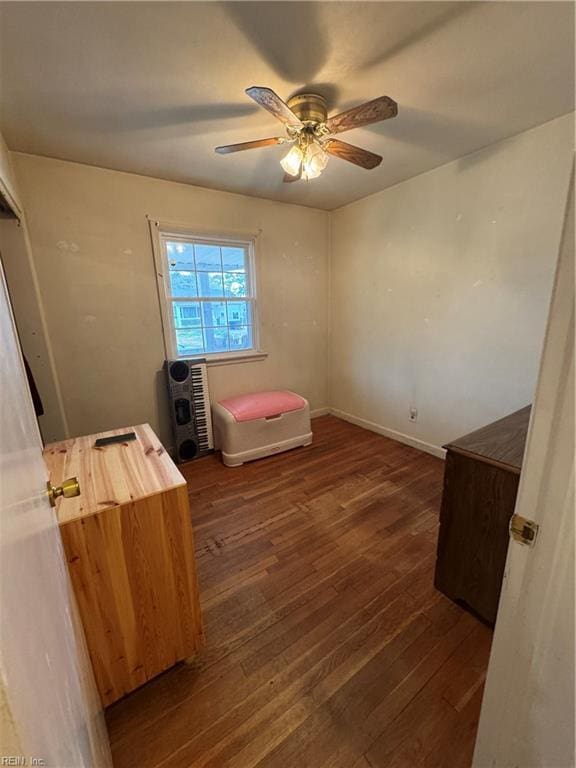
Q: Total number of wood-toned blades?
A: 5